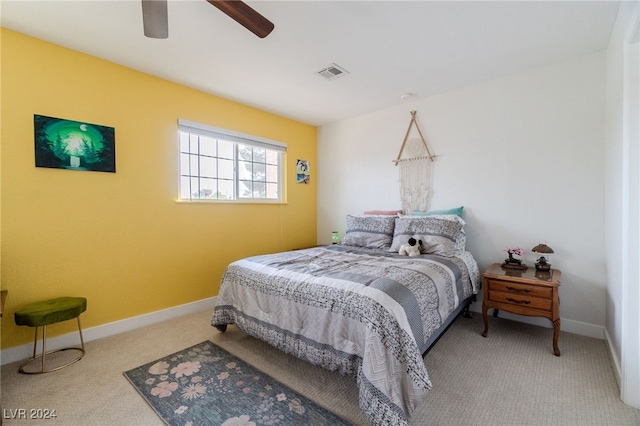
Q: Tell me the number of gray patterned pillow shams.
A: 2